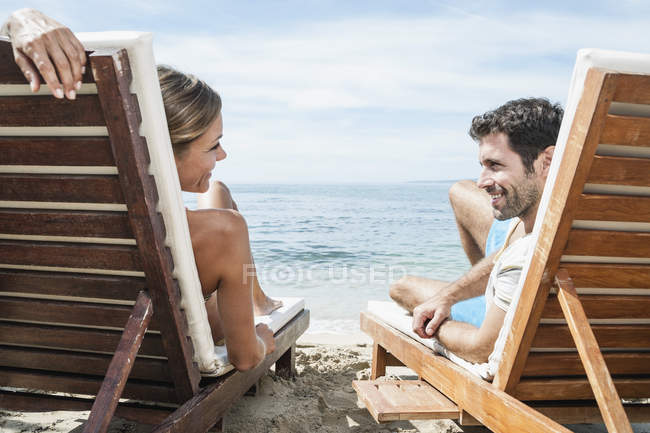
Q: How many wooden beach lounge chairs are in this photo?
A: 2